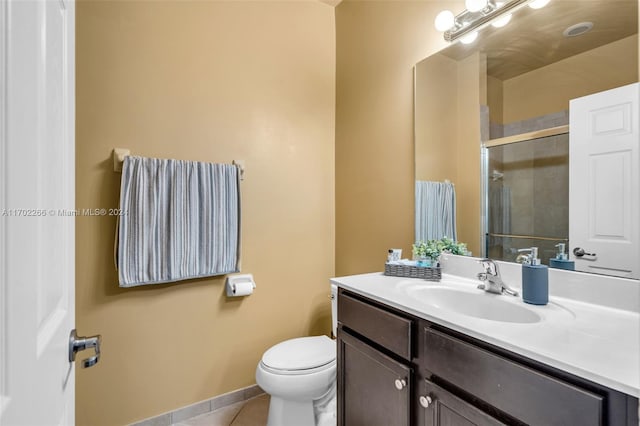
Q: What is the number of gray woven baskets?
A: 1